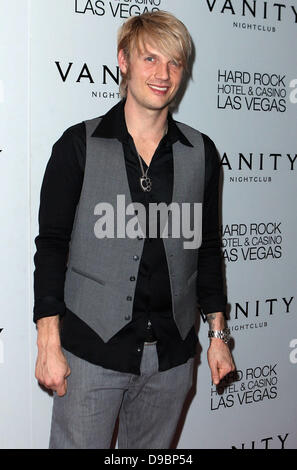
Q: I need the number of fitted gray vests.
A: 1